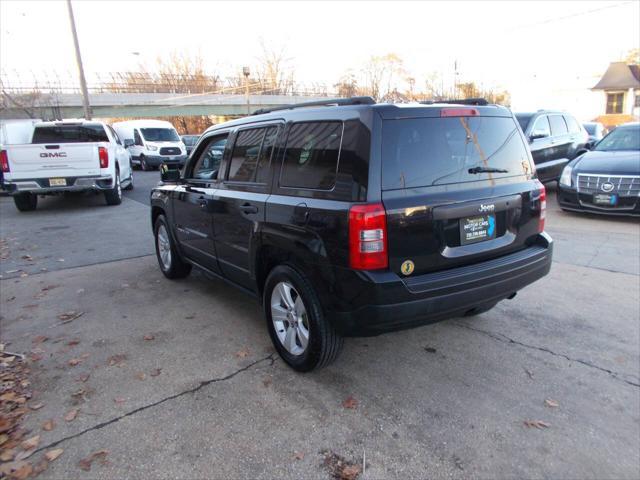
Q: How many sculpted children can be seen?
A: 0